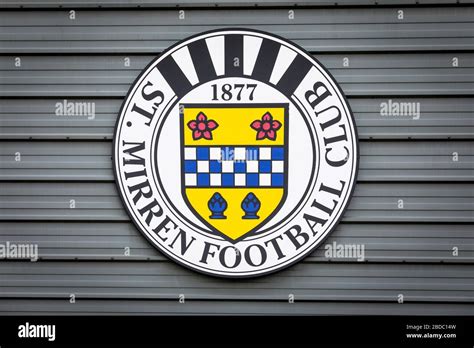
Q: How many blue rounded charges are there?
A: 2